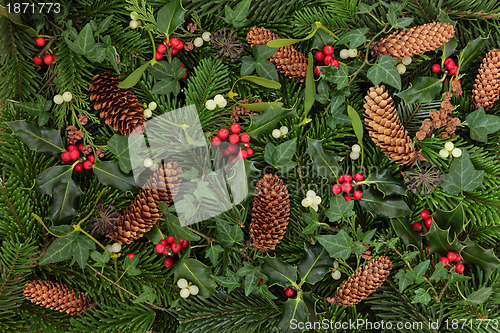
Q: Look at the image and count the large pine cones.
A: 9